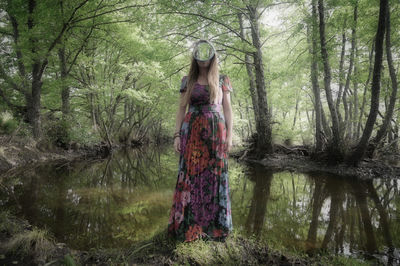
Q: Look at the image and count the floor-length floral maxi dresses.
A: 1